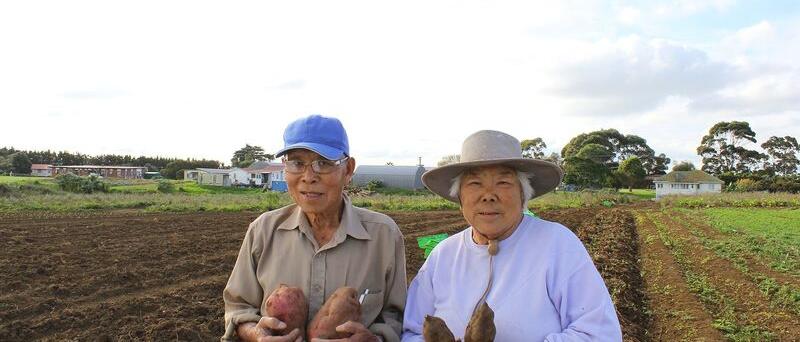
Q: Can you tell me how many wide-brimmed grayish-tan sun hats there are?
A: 1